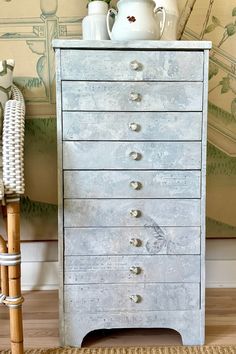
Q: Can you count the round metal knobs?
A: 9